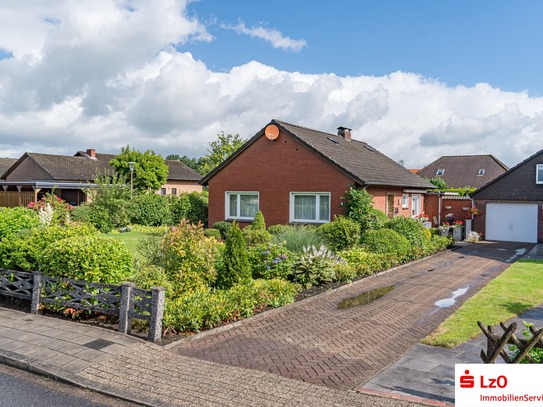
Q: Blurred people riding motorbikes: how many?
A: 0